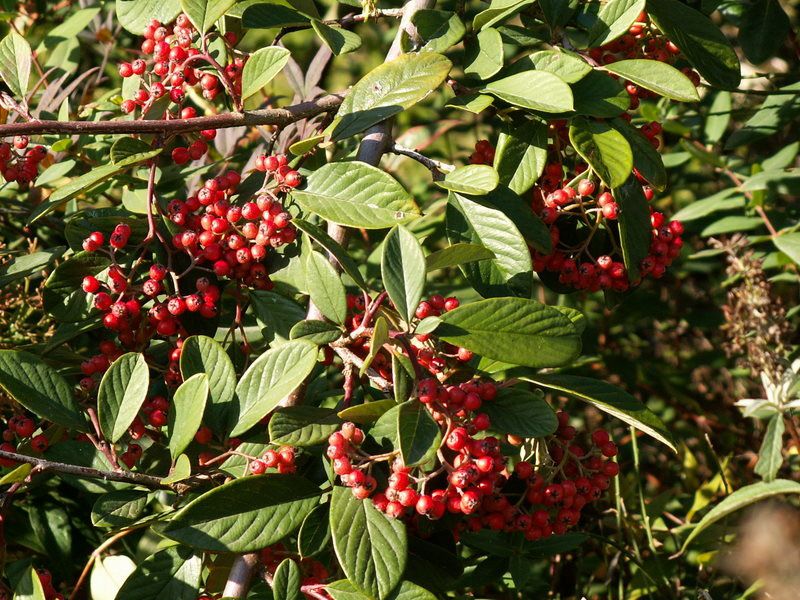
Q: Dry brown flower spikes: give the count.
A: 1